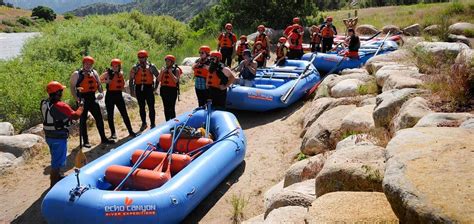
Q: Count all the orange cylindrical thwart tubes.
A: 3